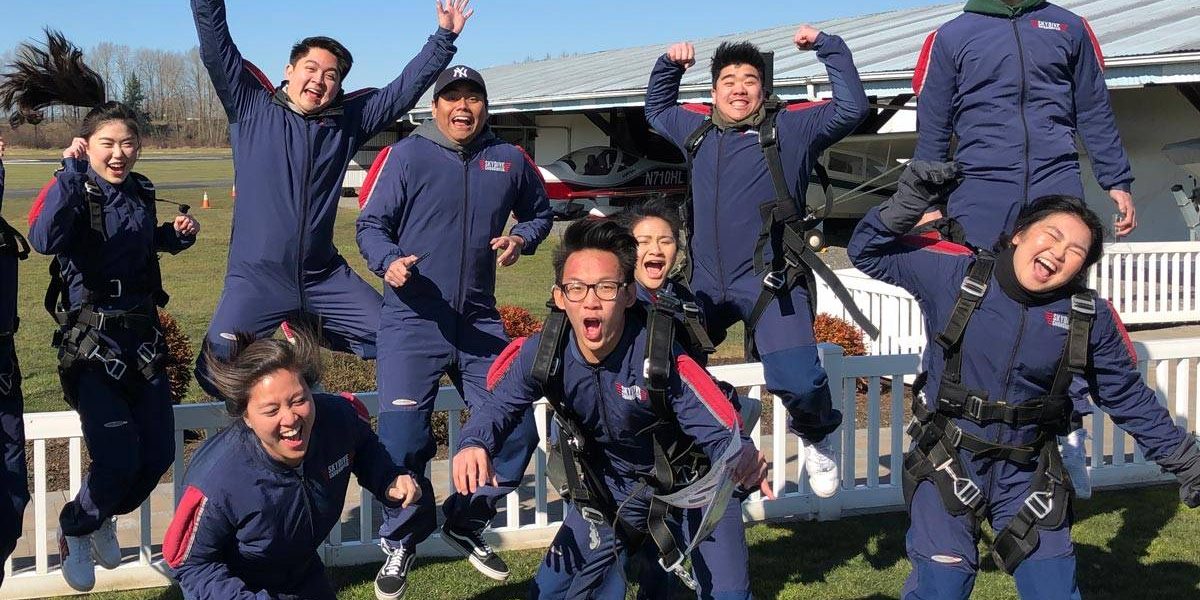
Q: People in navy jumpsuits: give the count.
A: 10